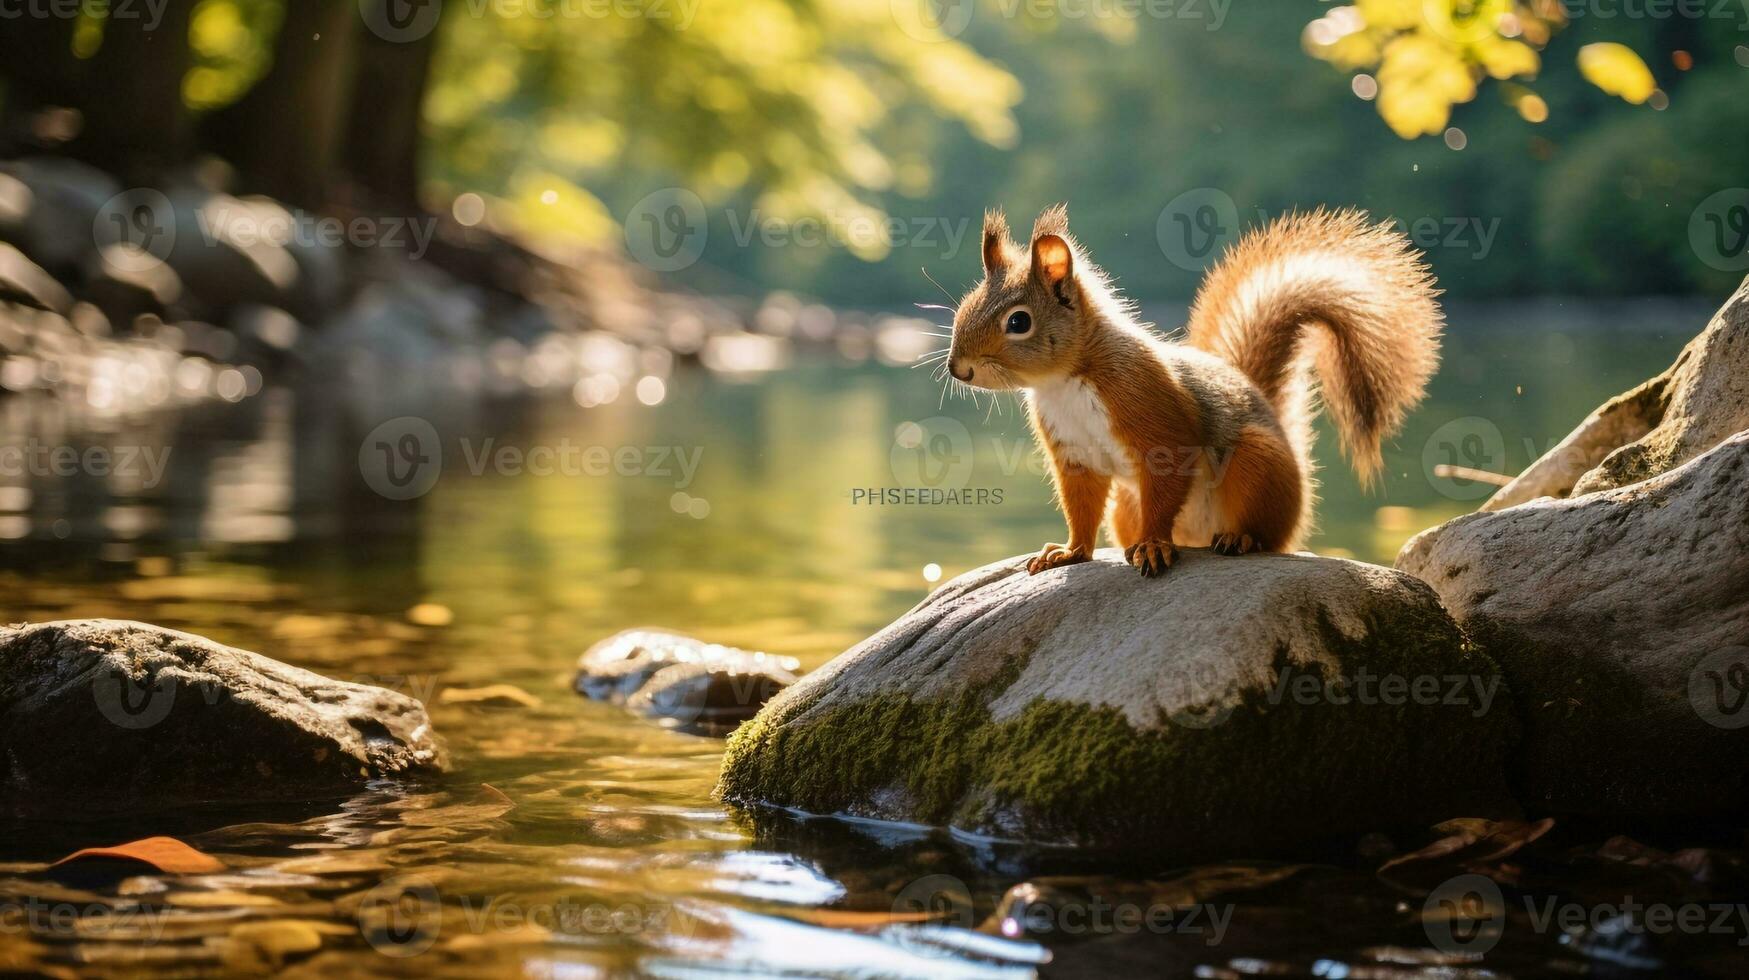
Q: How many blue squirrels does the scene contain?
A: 0